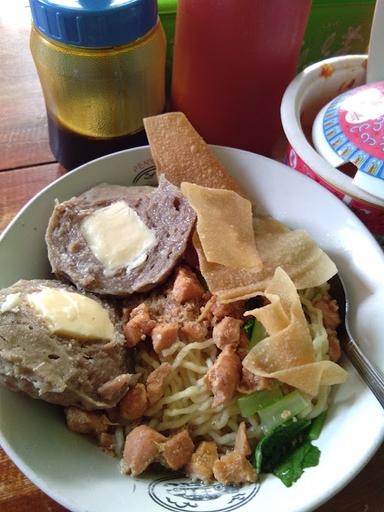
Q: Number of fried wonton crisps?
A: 4